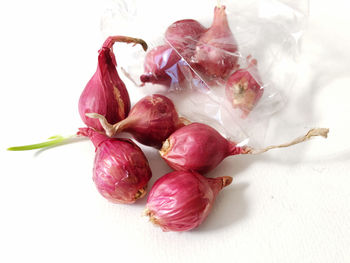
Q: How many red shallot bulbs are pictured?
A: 9